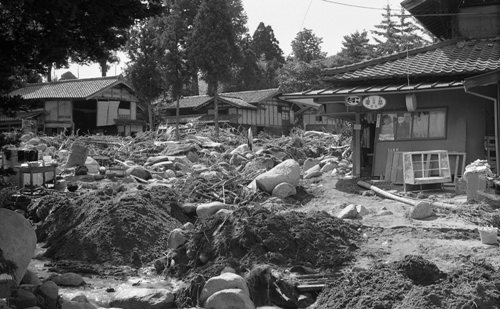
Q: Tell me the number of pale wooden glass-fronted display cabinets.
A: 1